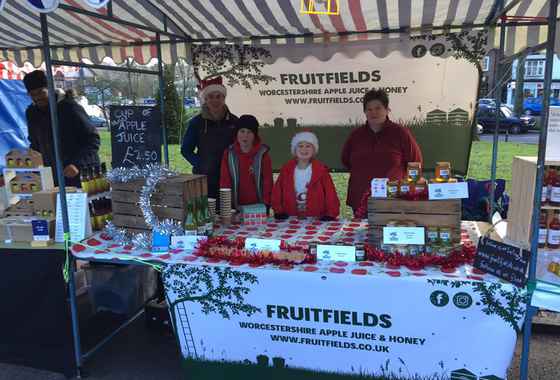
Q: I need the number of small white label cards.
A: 5